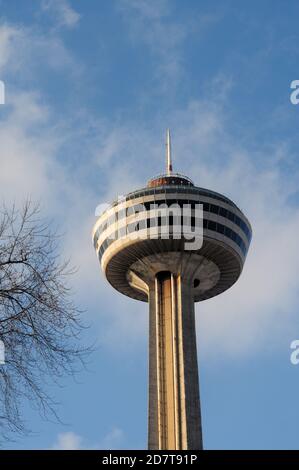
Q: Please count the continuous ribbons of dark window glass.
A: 2